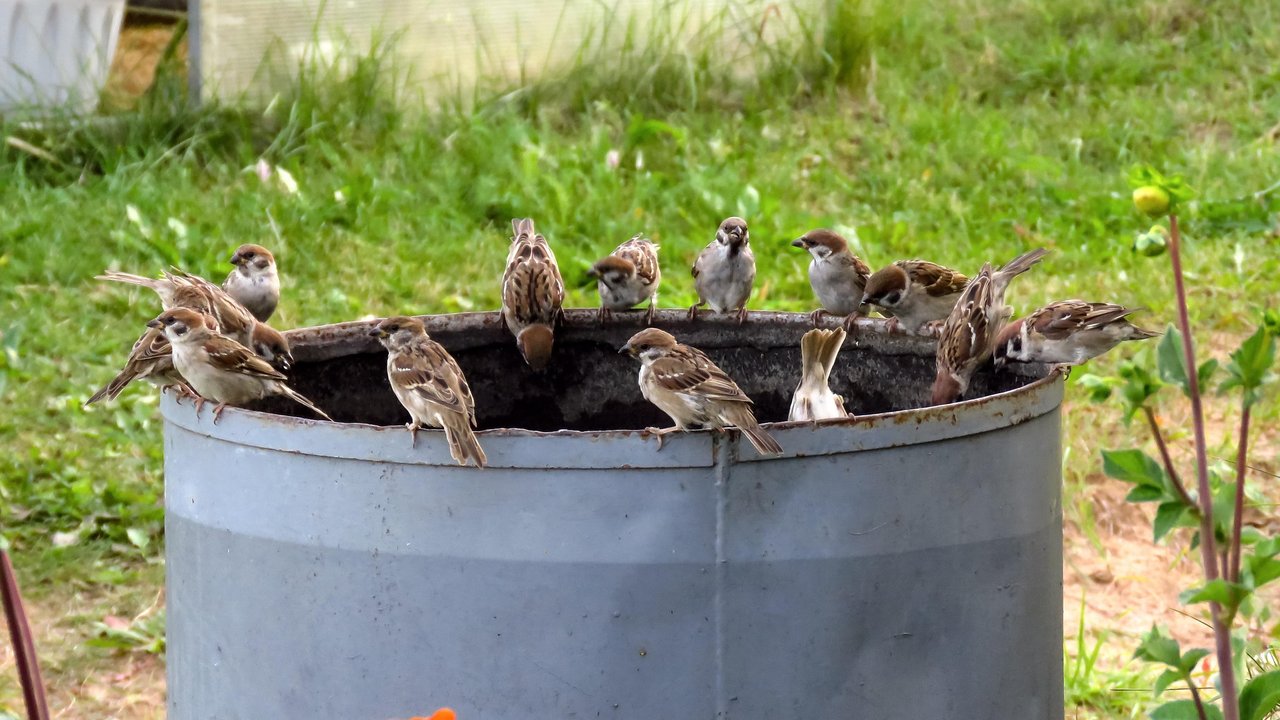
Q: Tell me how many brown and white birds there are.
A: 14